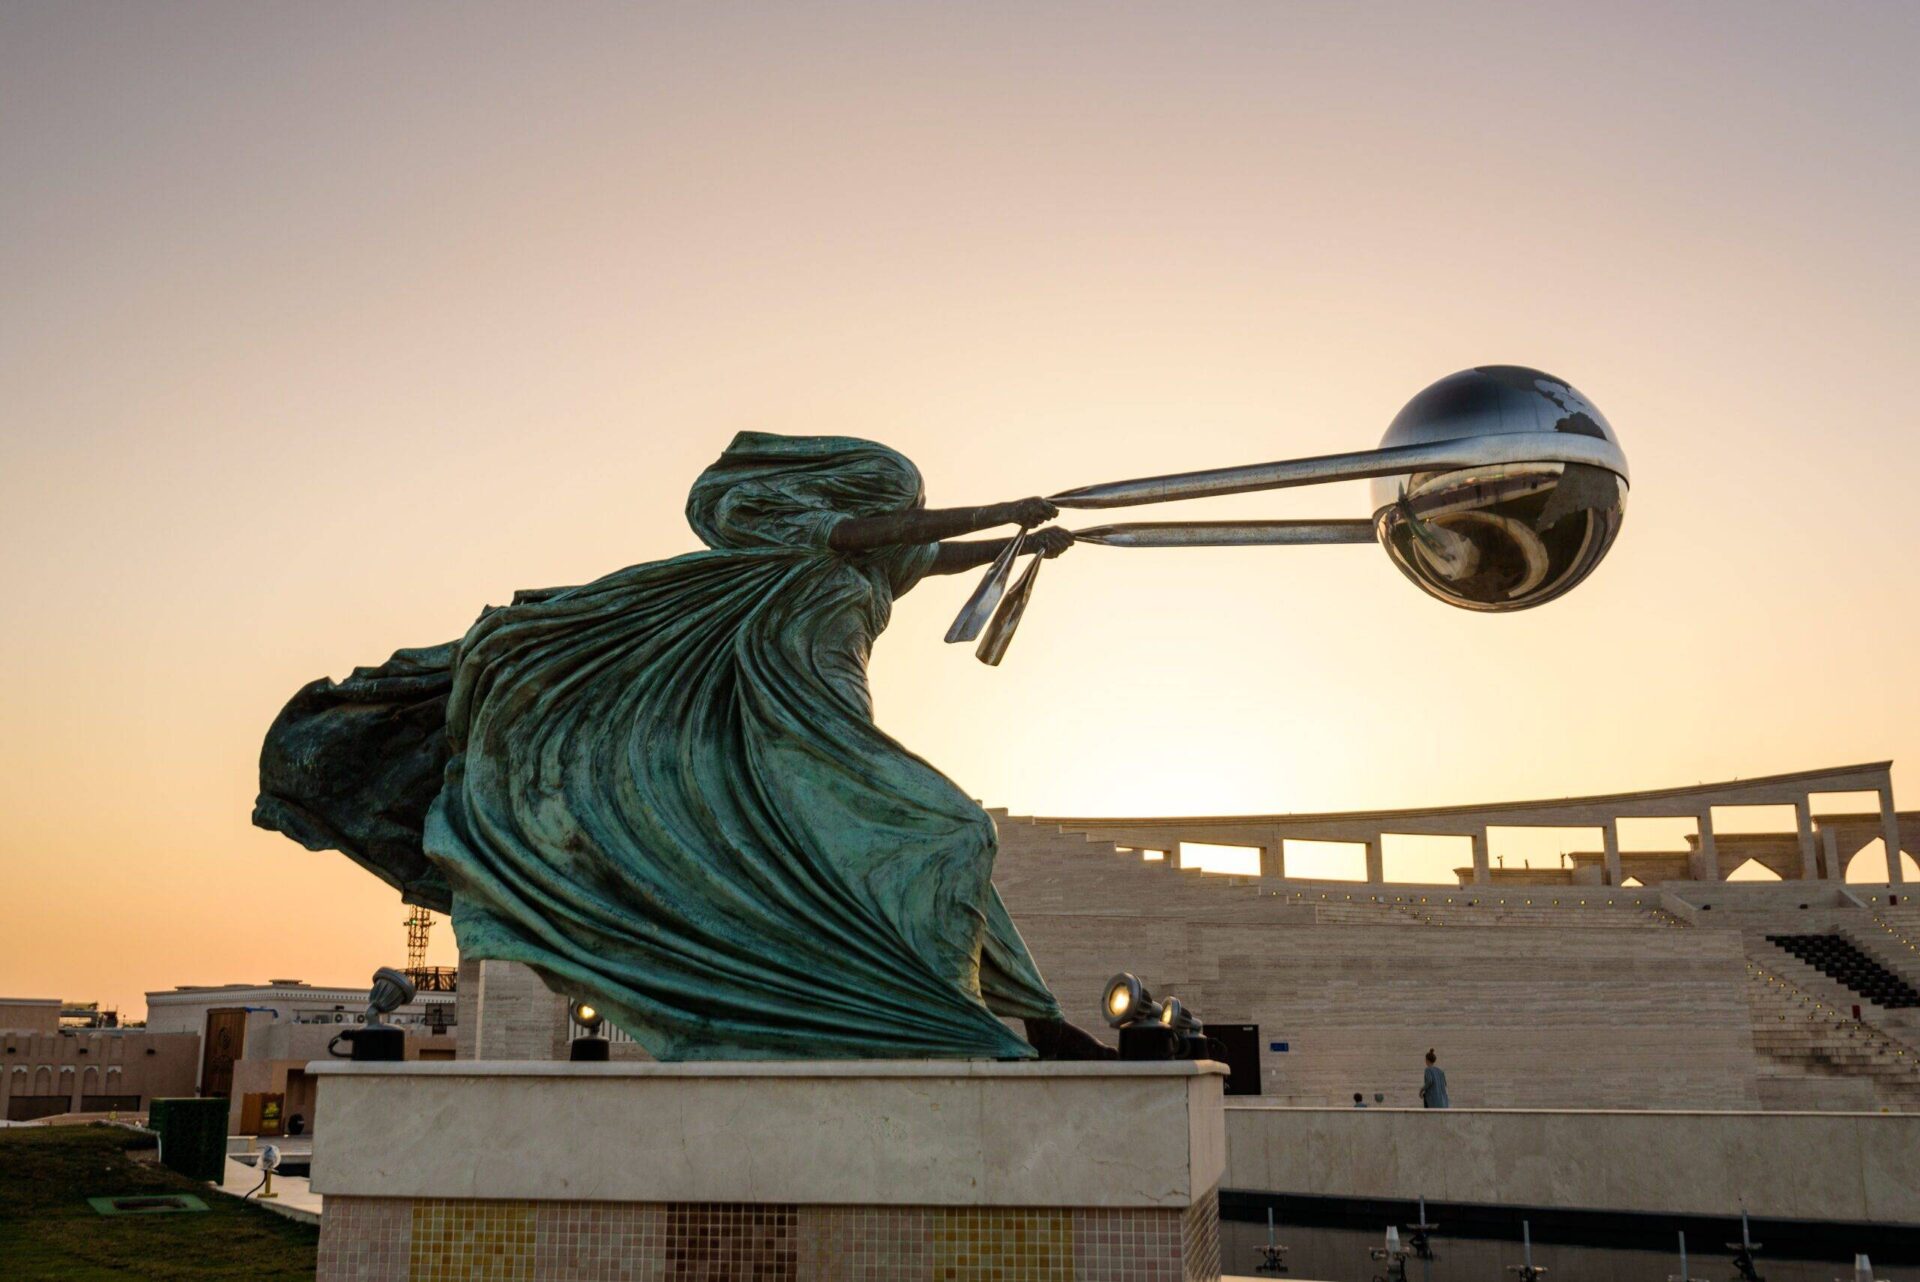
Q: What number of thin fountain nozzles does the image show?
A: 5